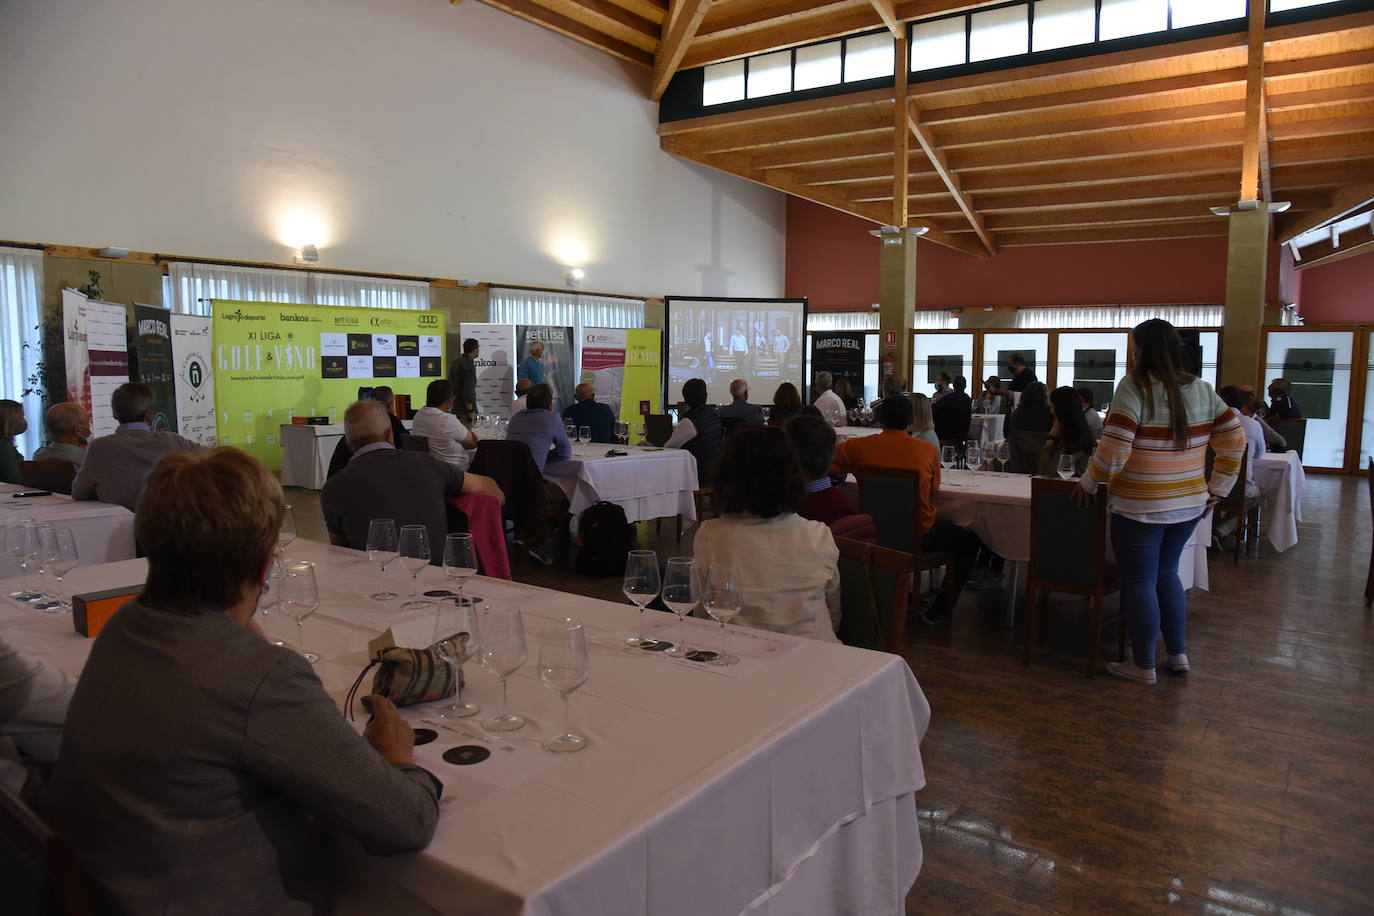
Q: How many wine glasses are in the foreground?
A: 15